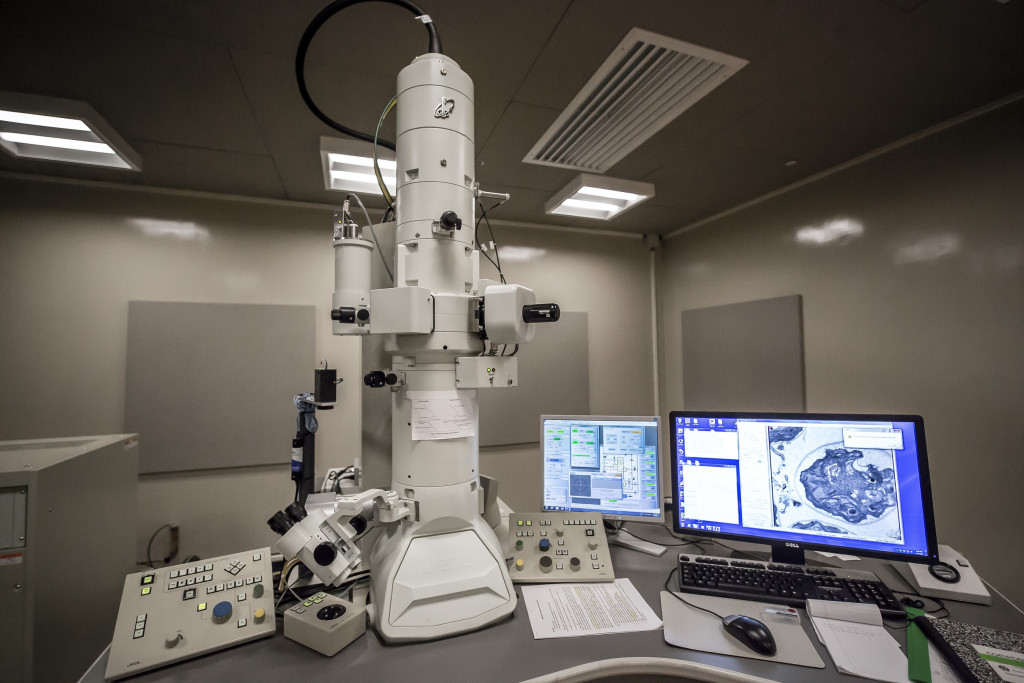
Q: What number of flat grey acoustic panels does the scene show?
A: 3